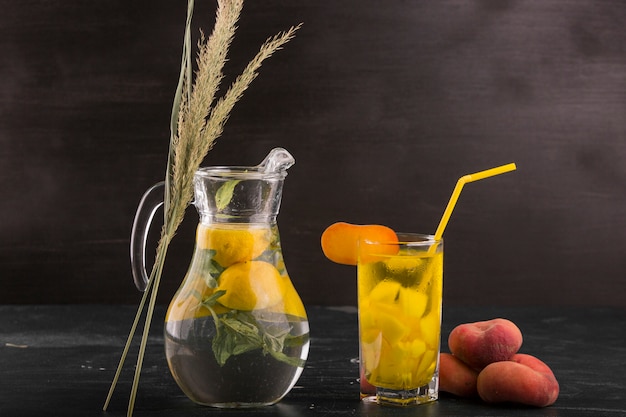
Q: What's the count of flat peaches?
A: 3